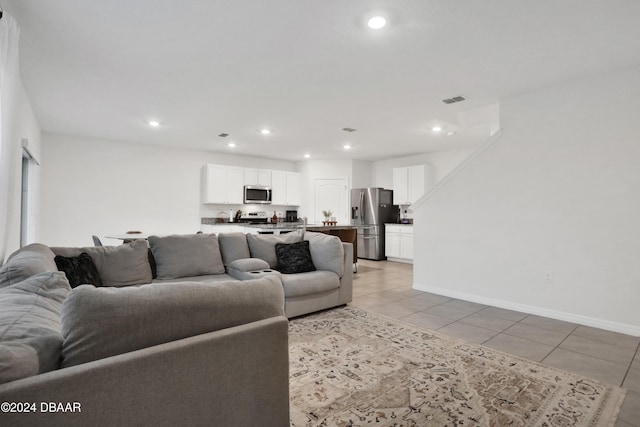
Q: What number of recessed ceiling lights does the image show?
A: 7